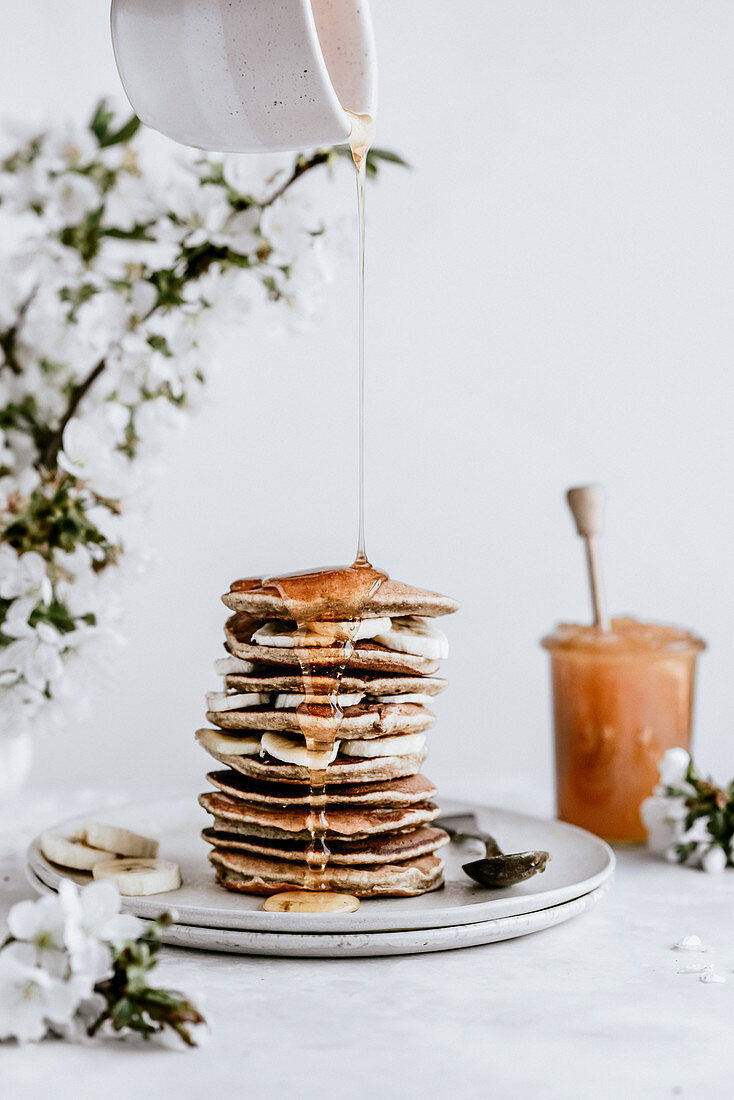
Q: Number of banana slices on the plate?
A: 3